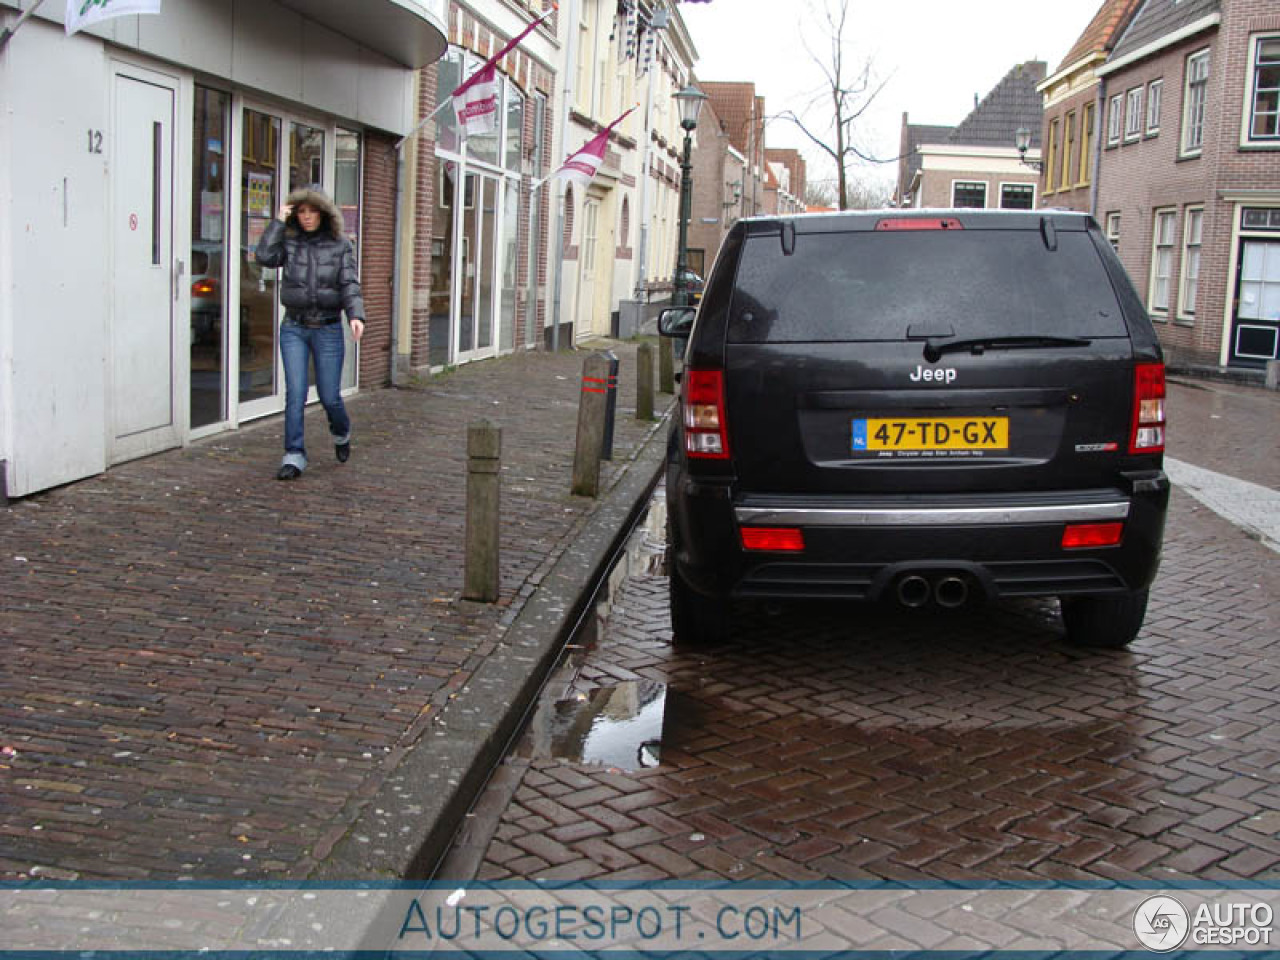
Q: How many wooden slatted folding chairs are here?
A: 0